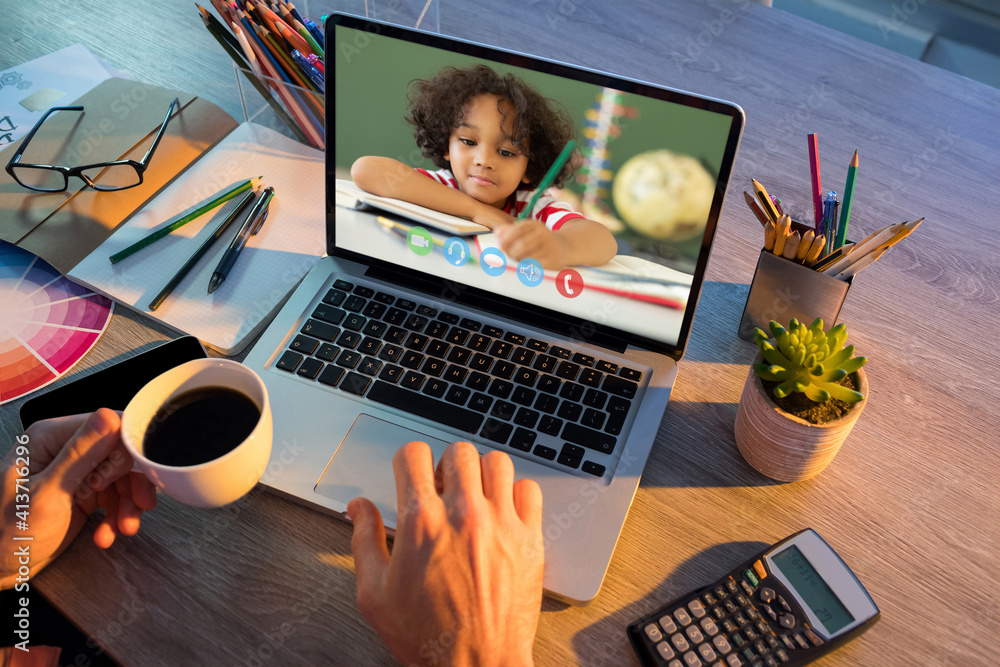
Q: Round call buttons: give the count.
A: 5